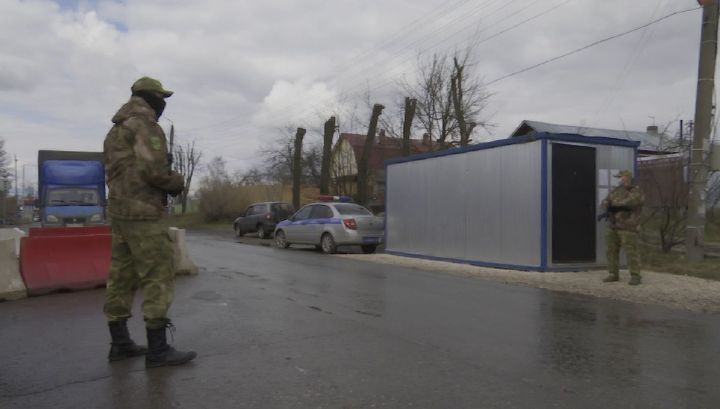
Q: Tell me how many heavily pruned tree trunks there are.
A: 5